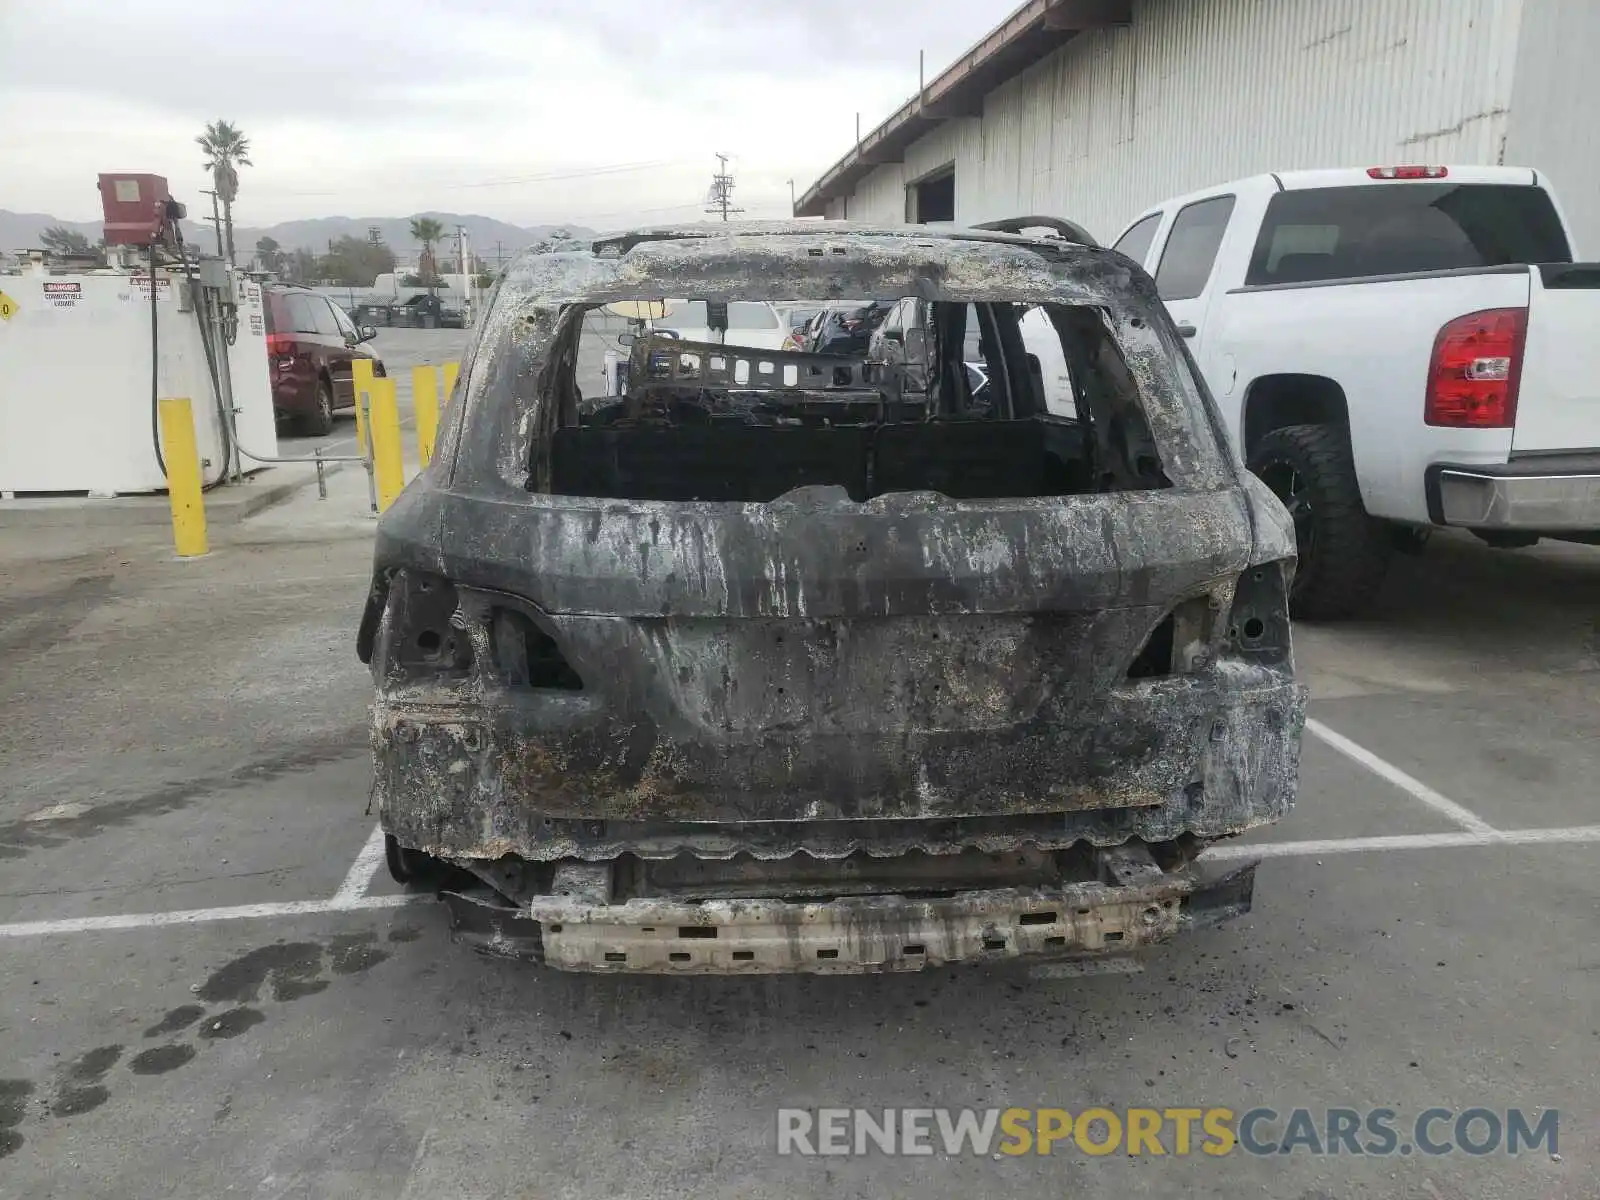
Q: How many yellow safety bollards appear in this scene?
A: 5